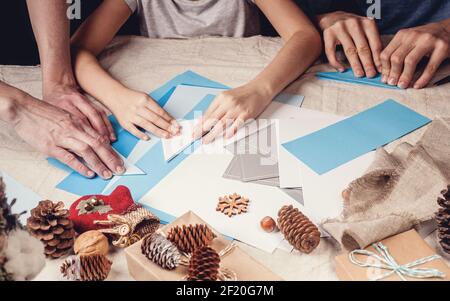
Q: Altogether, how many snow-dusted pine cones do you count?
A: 1